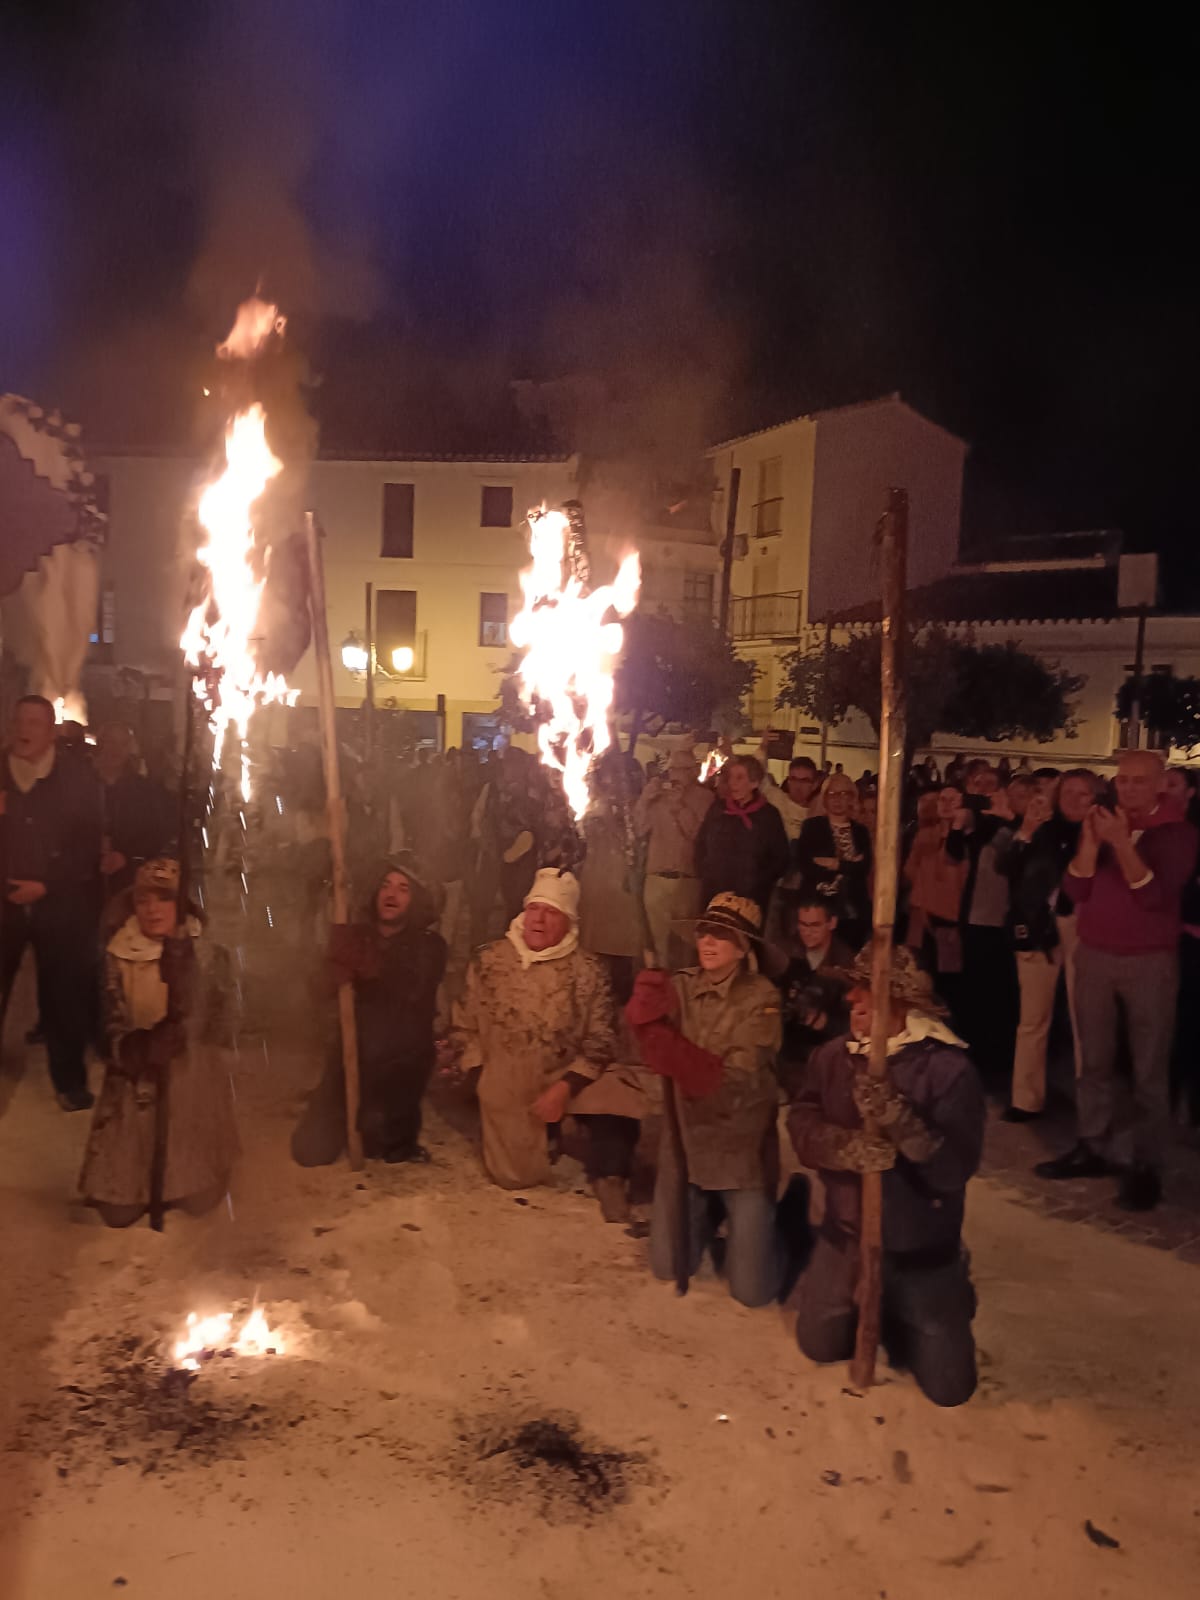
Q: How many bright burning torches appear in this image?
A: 2